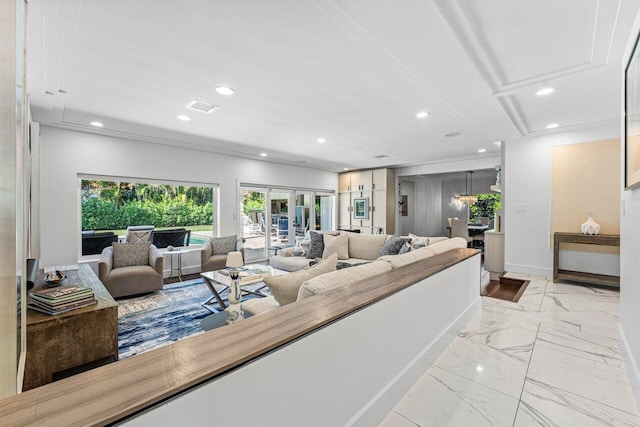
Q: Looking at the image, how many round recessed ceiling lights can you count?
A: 10